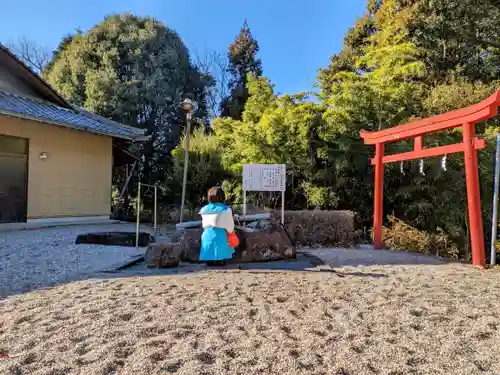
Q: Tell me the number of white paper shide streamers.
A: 3